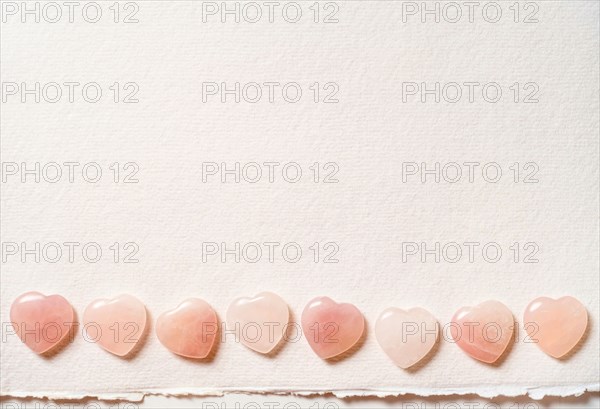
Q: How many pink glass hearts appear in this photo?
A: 8